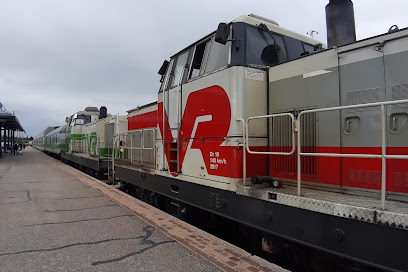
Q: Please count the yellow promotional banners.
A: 0